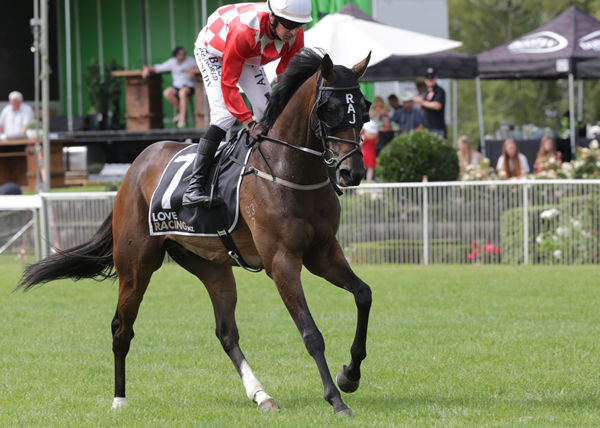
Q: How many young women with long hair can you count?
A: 3